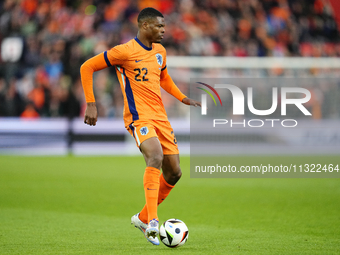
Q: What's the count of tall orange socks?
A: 2